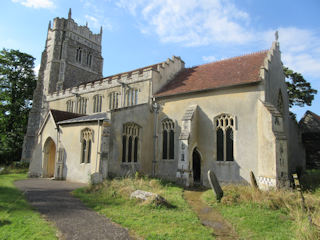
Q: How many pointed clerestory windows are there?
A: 5